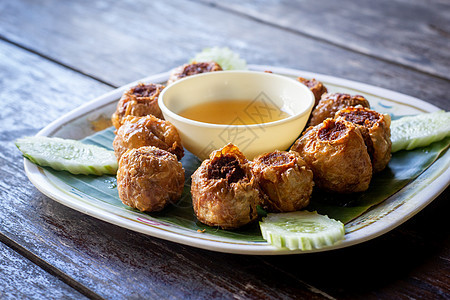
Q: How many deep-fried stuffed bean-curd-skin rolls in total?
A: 10